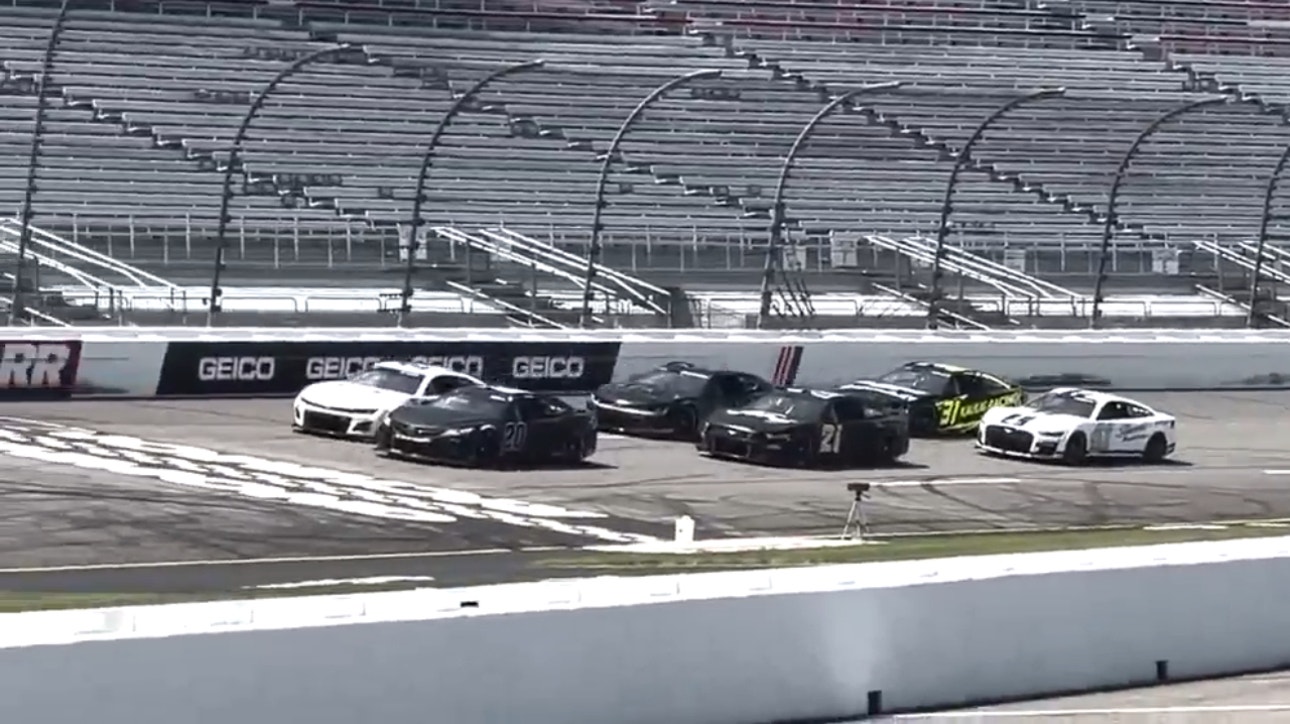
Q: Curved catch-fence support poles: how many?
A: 8